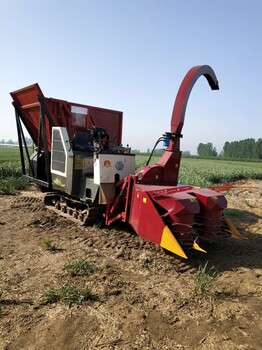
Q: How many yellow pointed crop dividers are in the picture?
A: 3